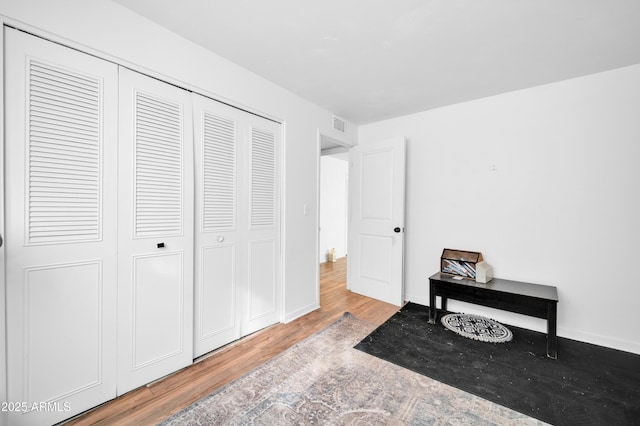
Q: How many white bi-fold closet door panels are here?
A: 4